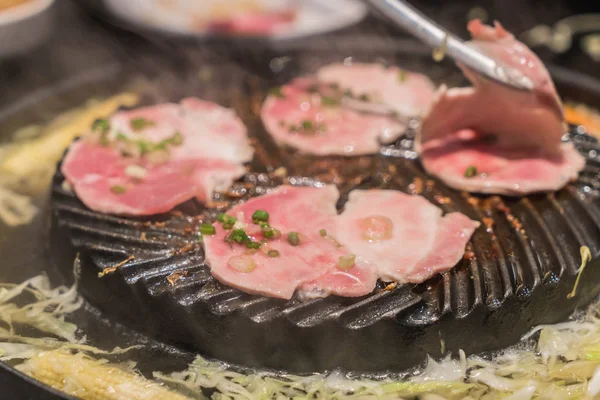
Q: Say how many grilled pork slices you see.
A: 4